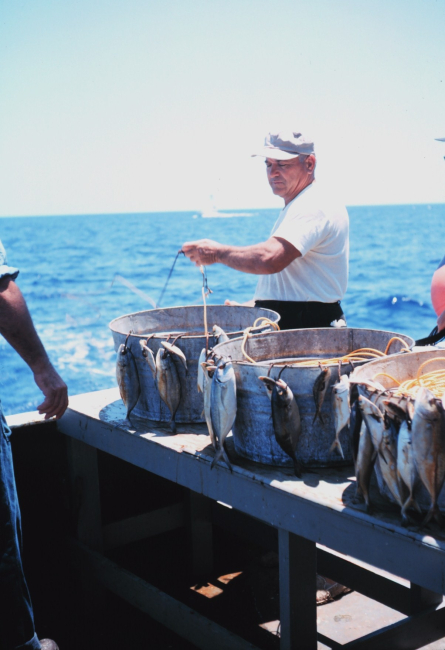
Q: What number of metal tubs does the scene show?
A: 3